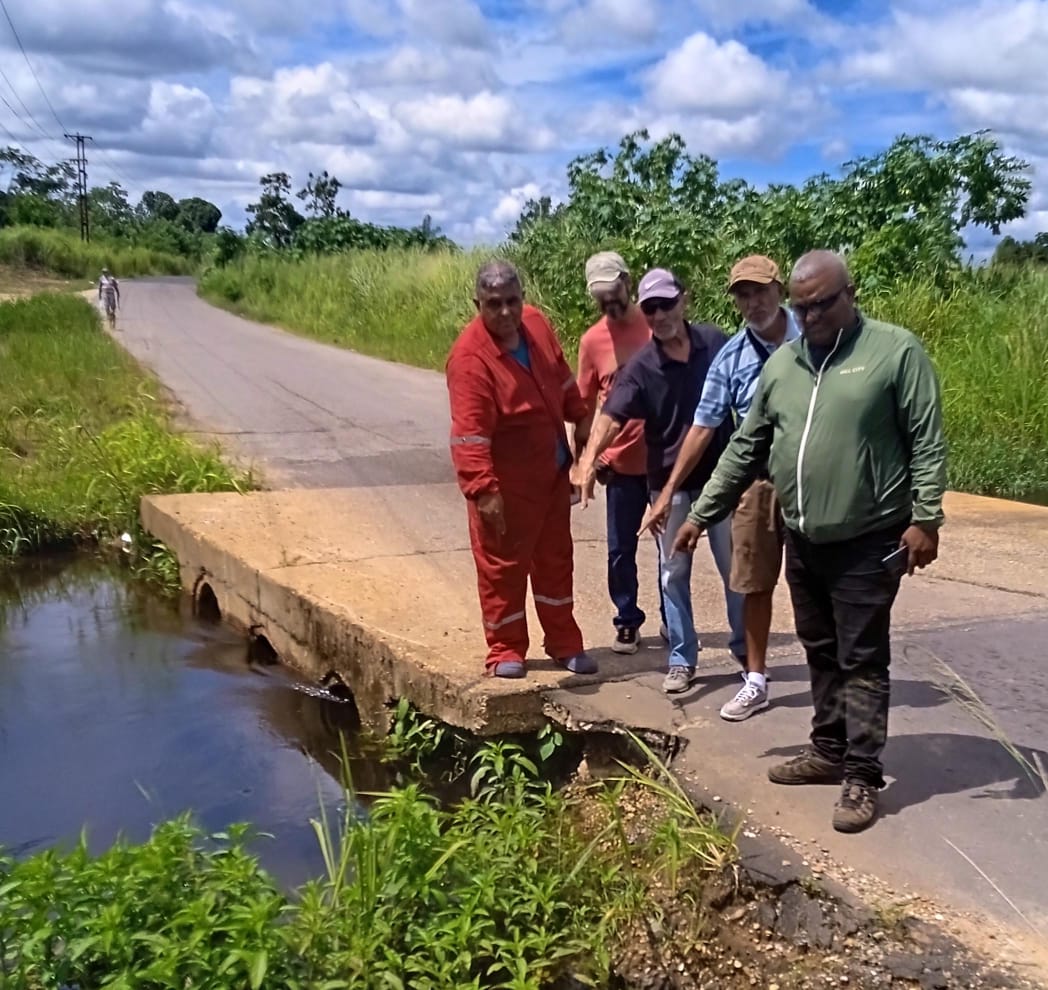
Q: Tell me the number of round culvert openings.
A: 3